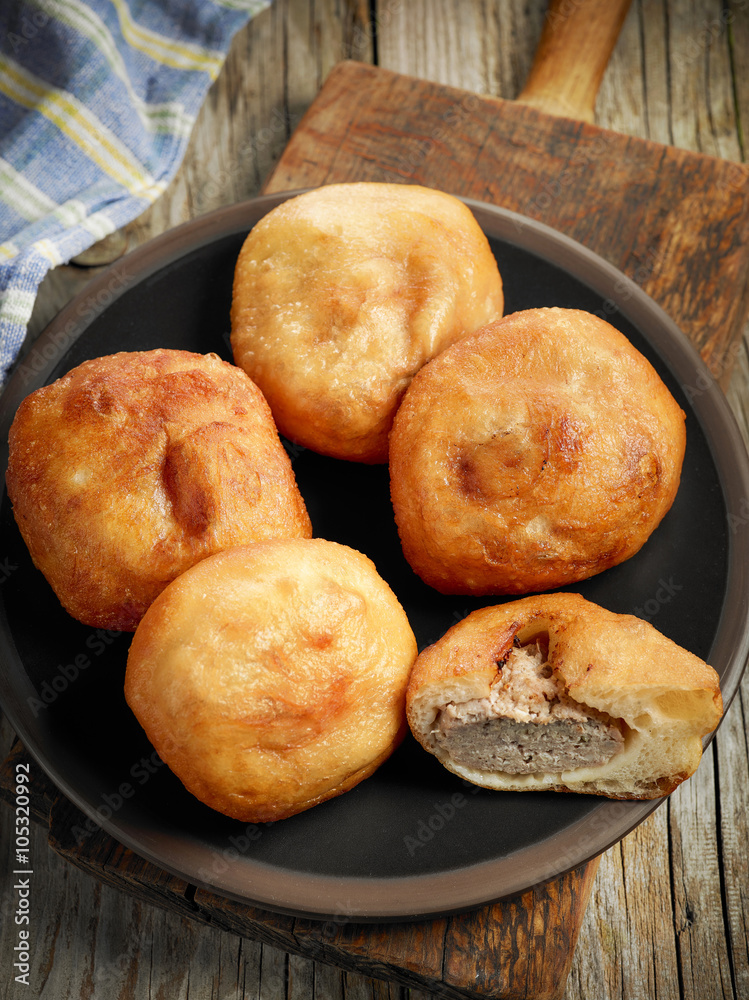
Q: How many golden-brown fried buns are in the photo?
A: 5